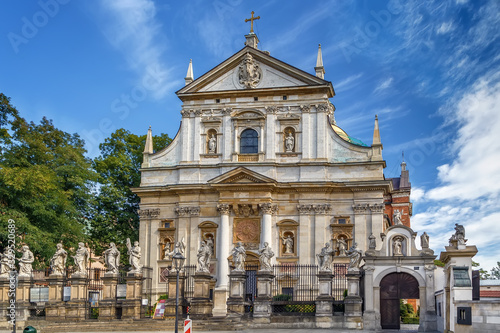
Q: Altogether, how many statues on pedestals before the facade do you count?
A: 12